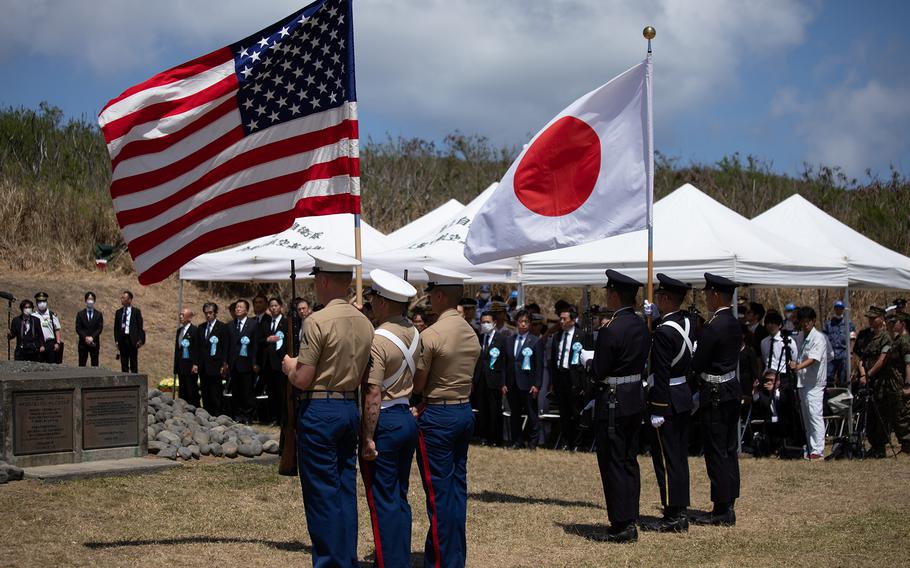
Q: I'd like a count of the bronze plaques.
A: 2